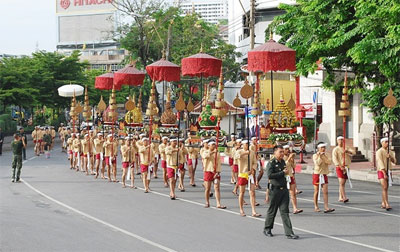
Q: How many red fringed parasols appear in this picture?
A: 5